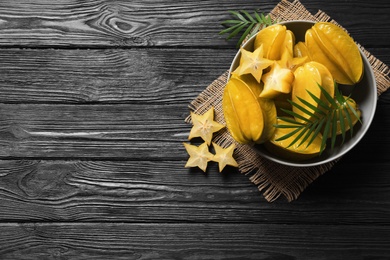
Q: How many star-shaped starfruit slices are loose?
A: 3